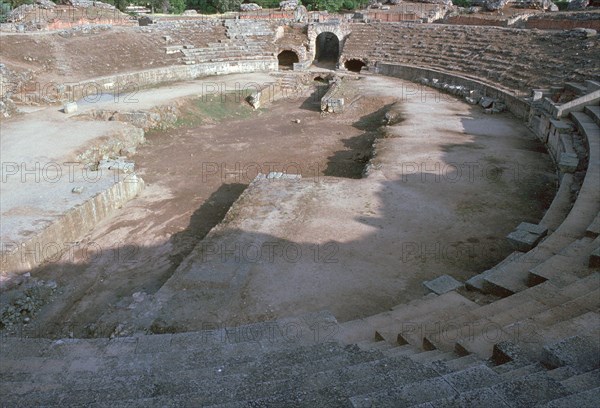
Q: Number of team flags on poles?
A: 0